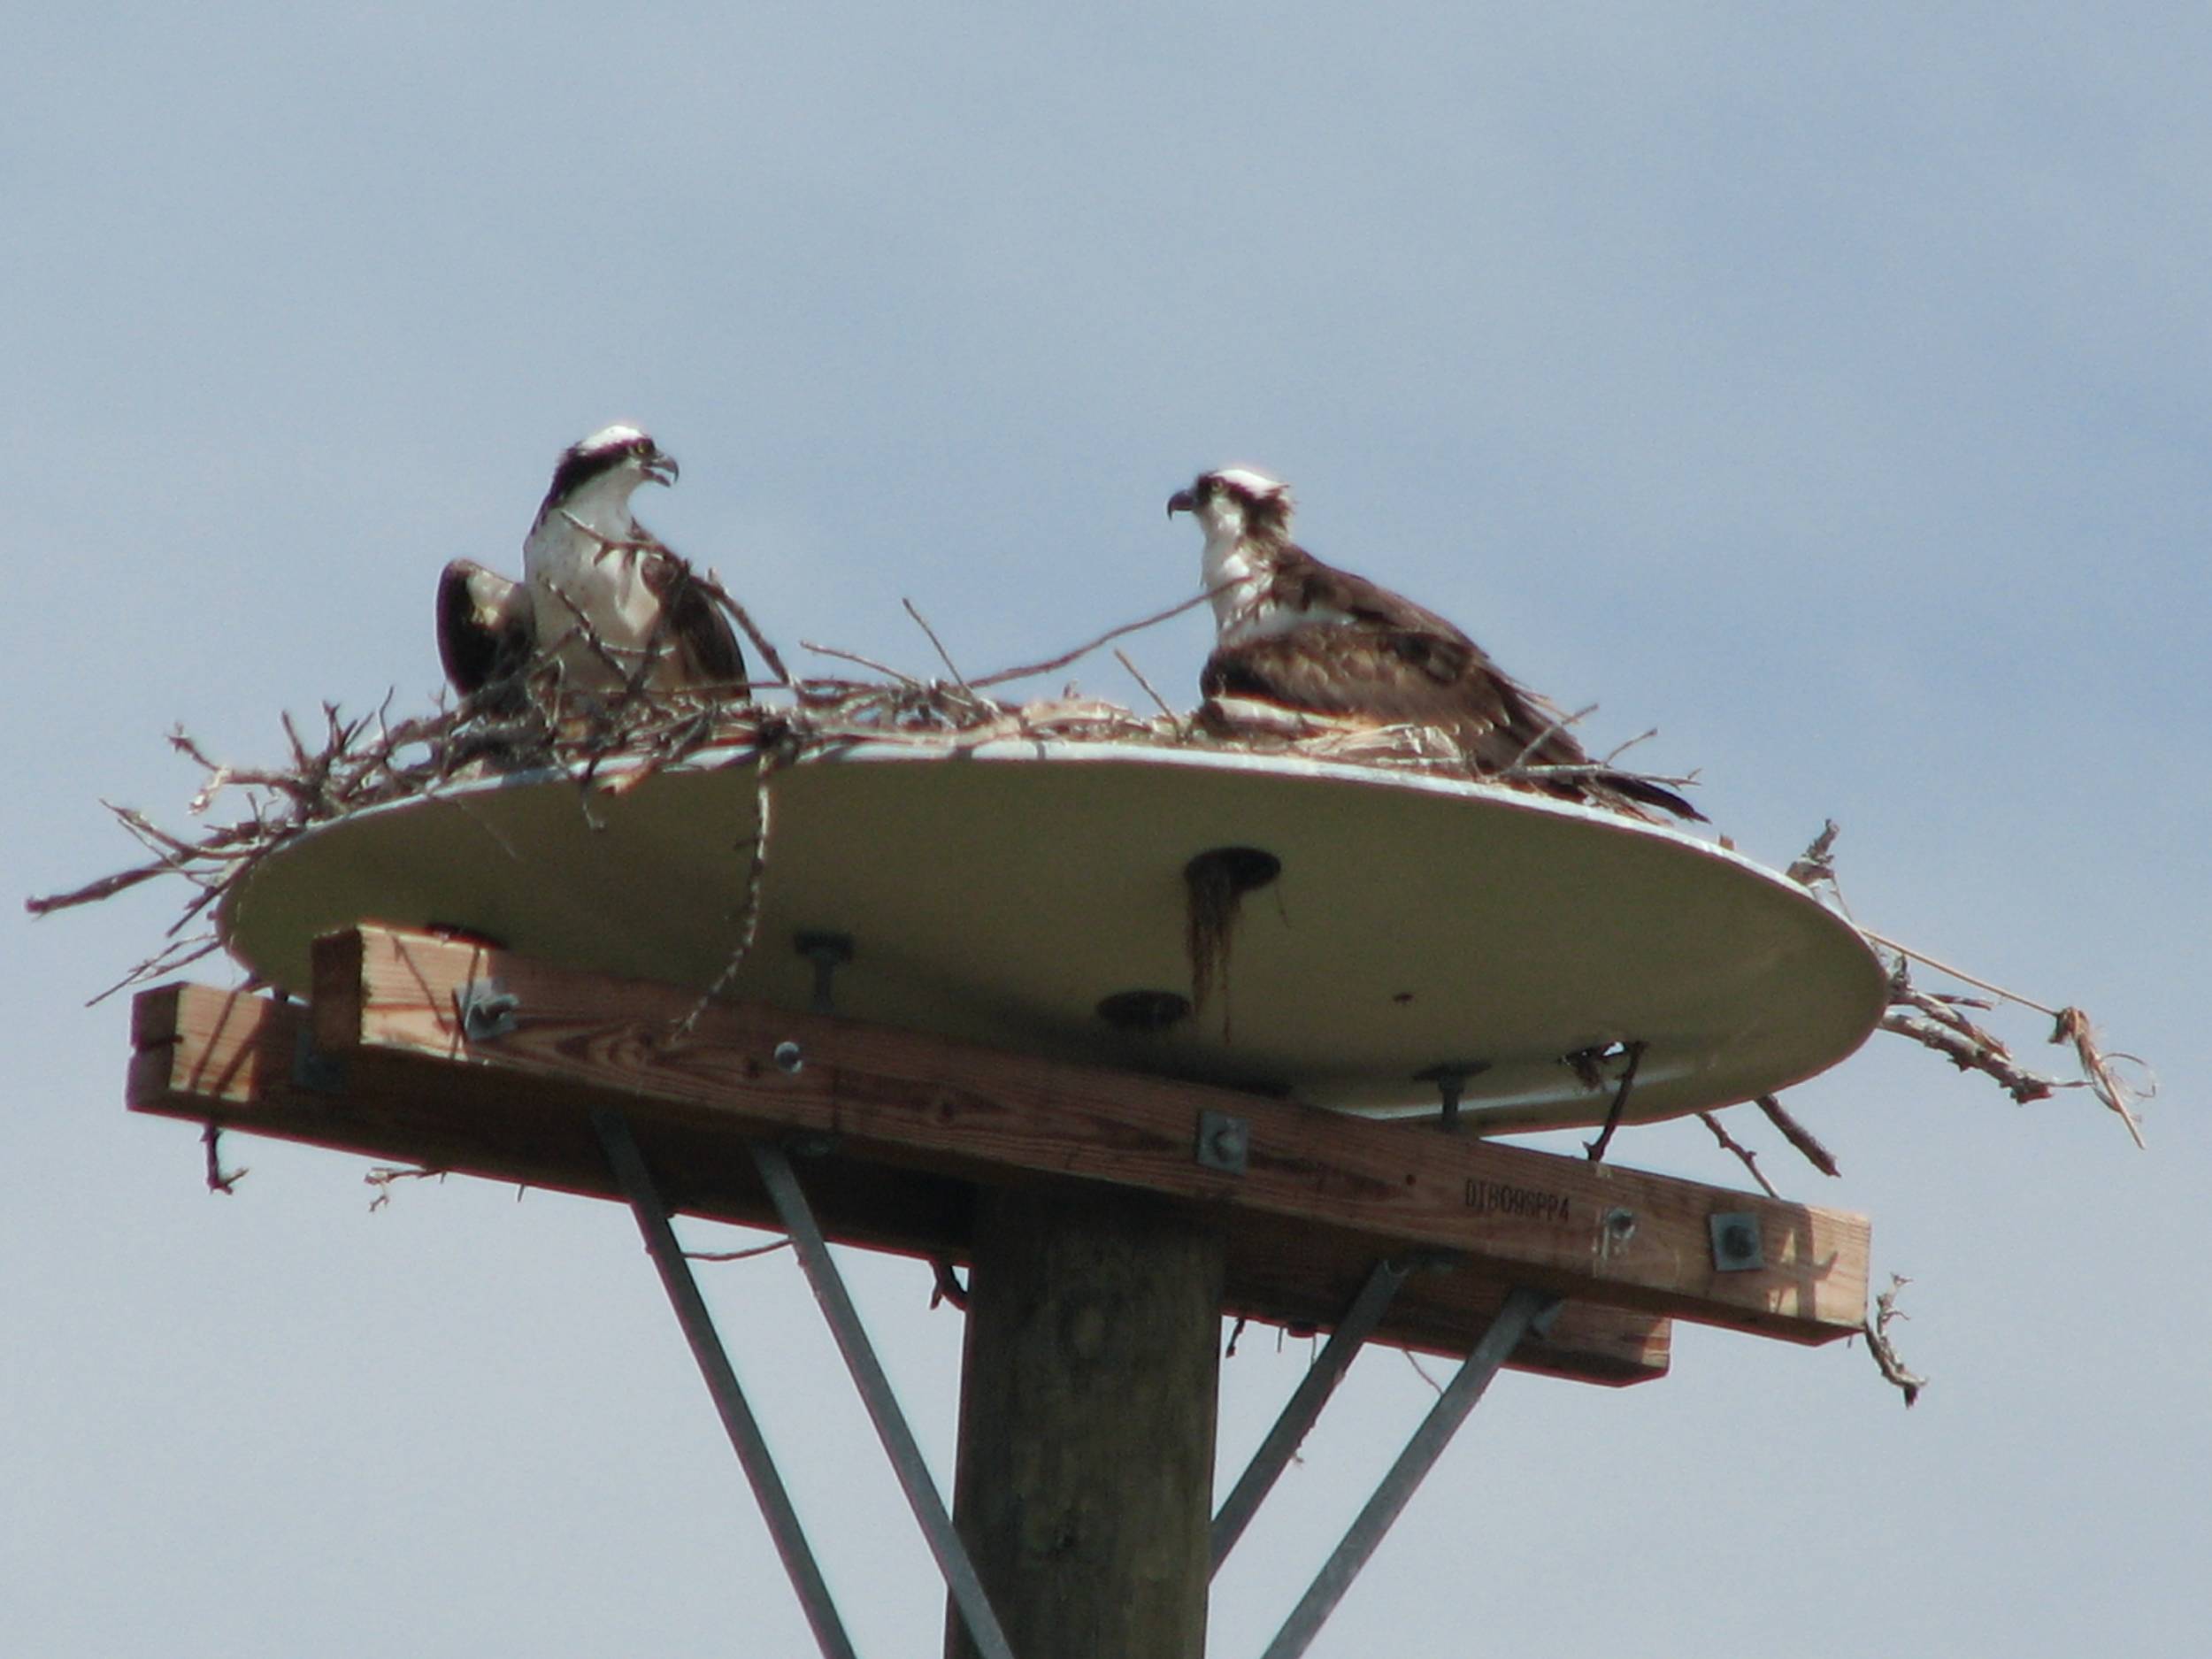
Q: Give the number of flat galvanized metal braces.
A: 4